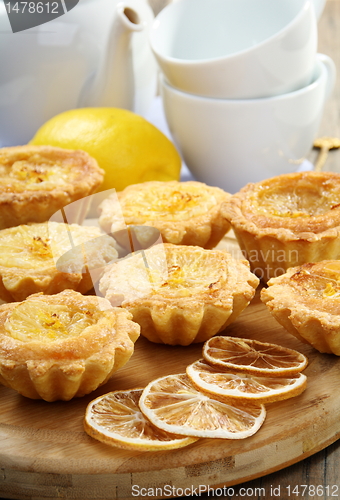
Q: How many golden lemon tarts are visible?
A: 7